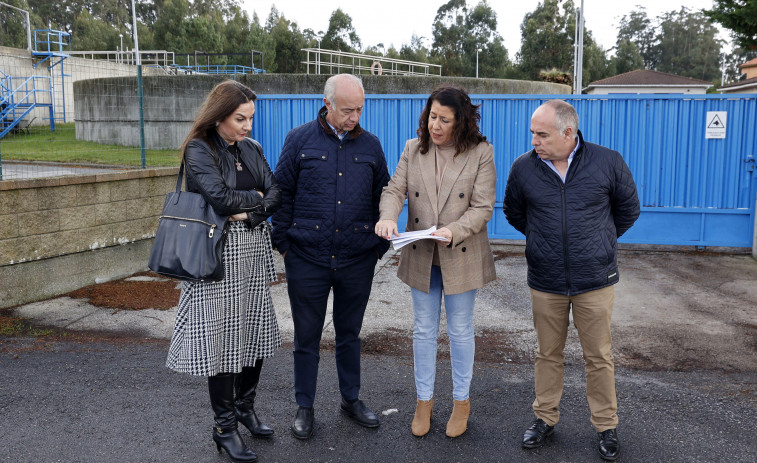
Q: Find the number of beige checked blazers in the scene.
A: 1